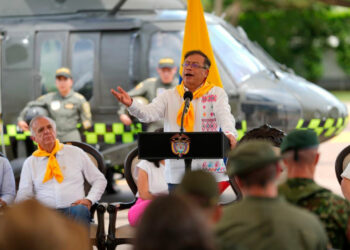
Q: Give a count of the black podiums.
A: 1